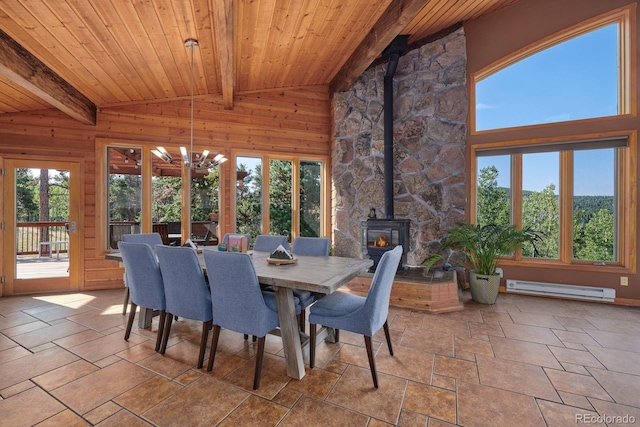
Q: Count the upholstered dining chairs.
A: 8